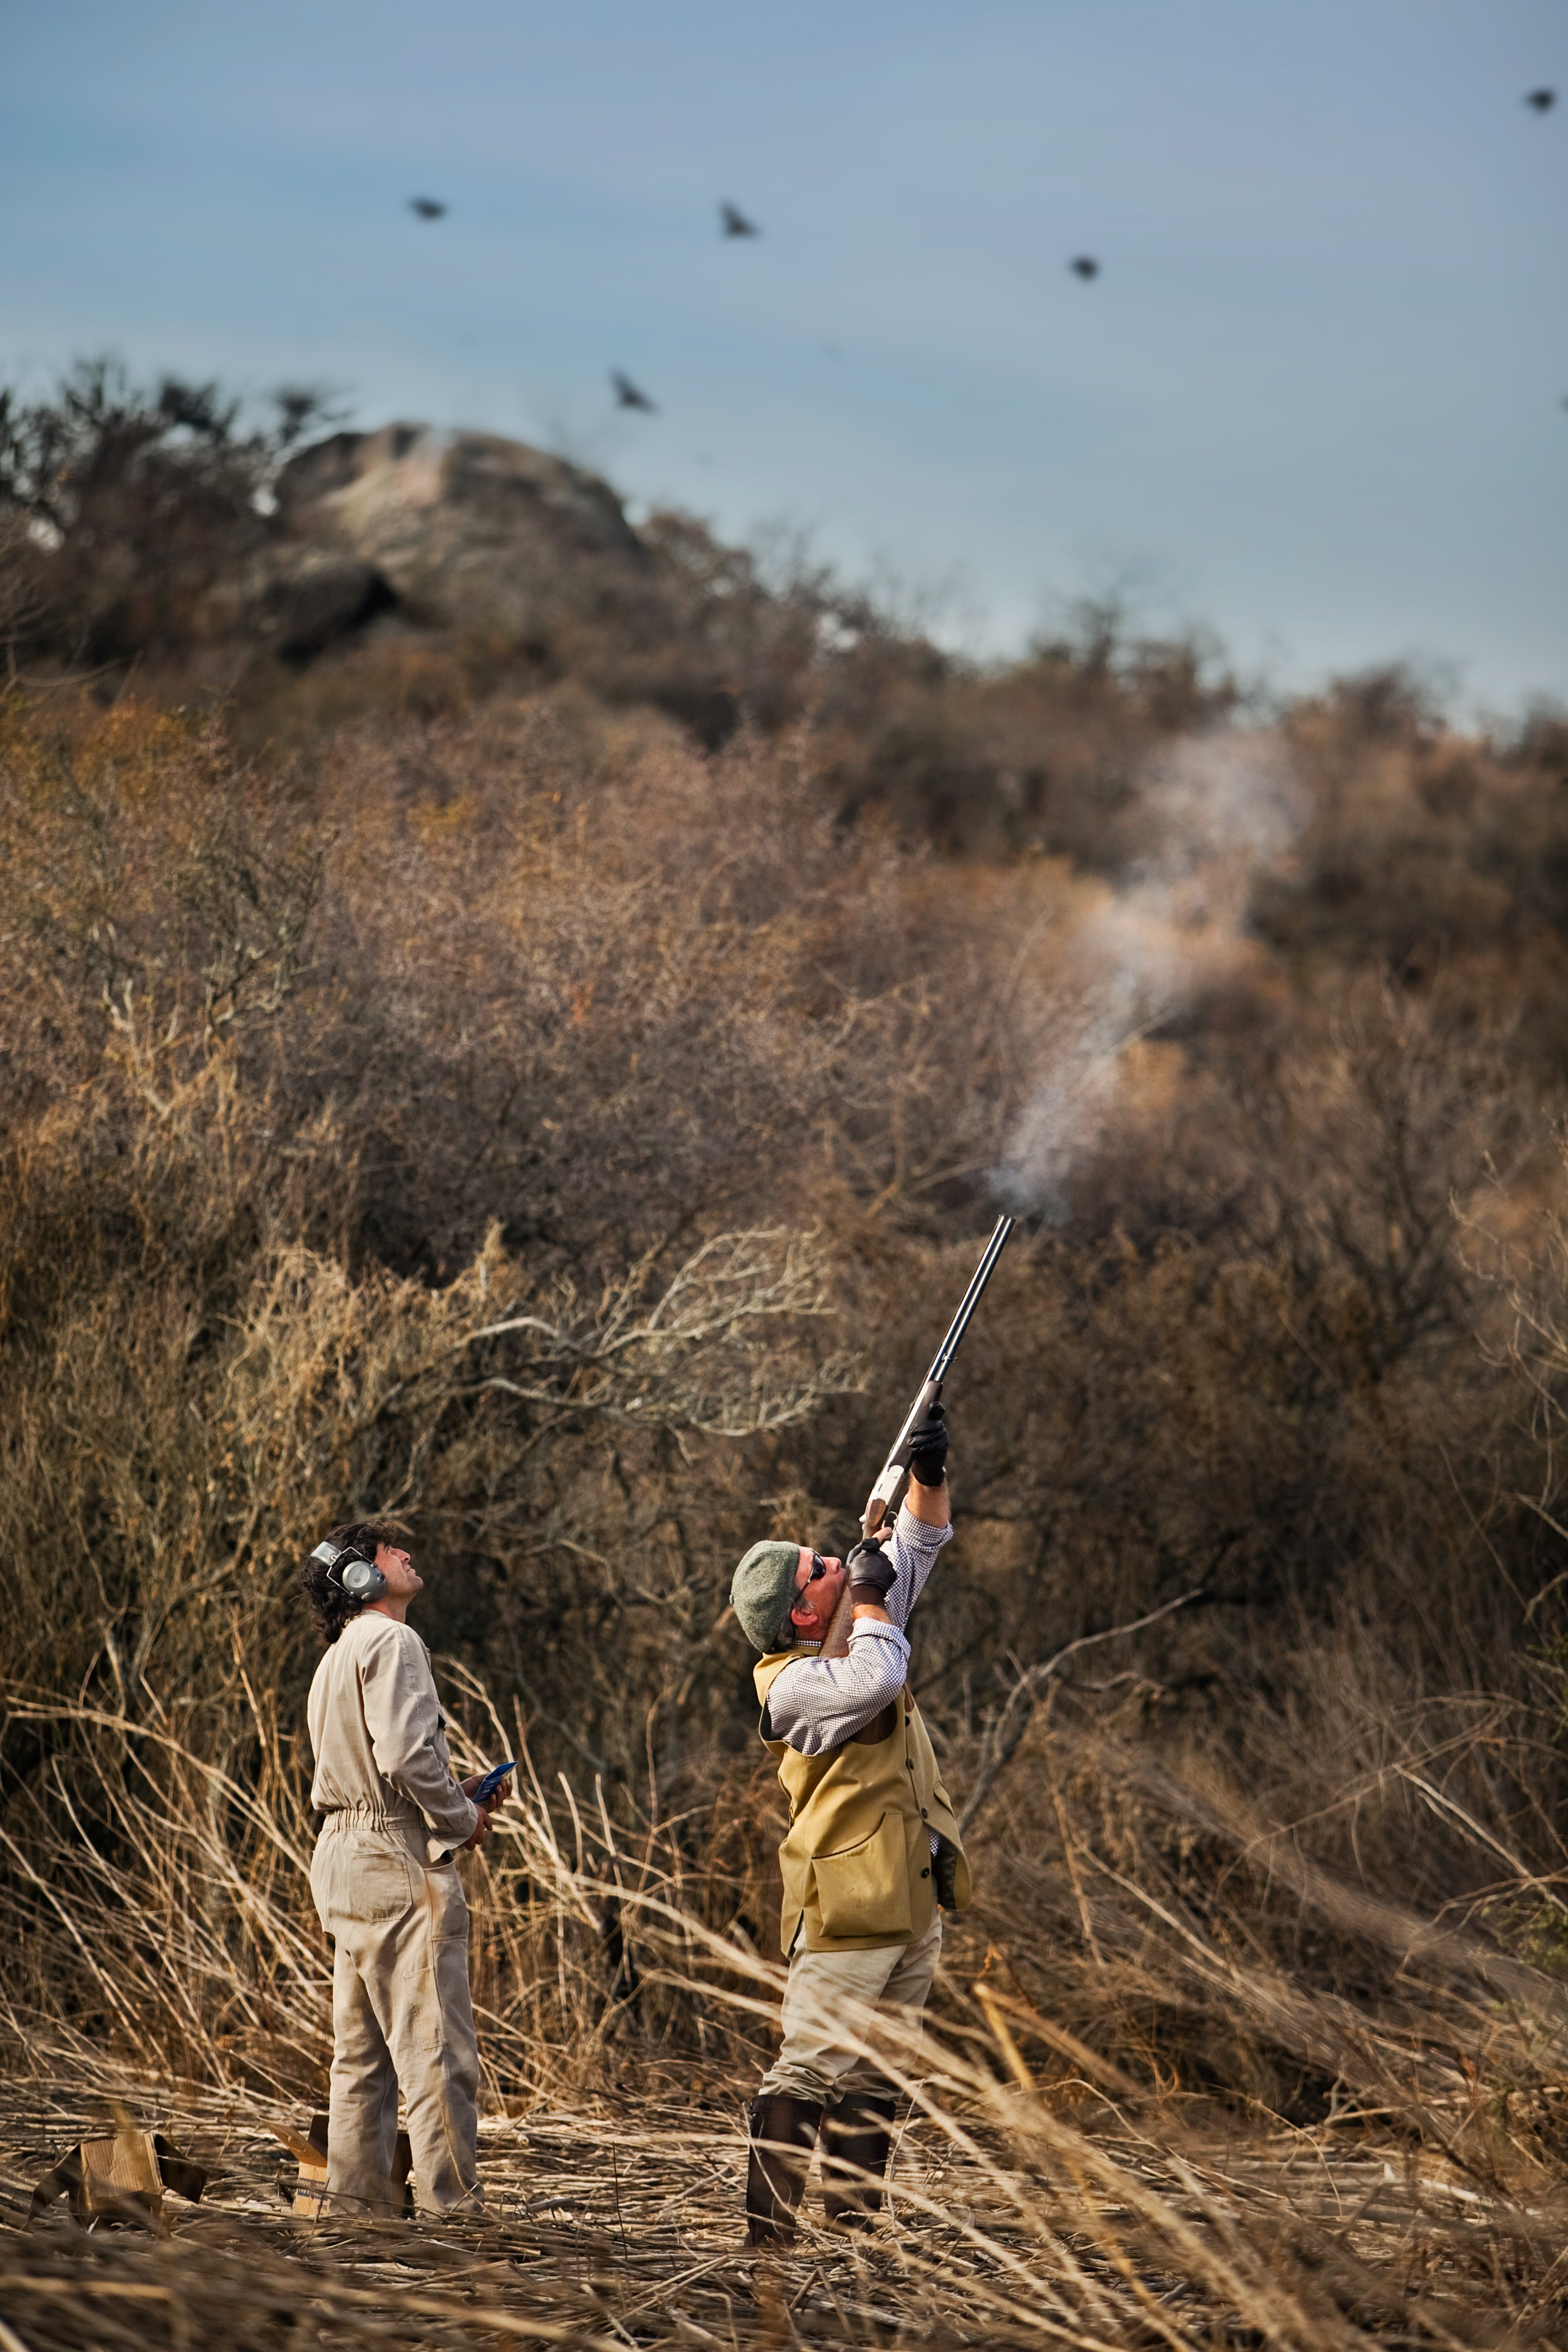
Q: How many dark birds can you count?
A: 5